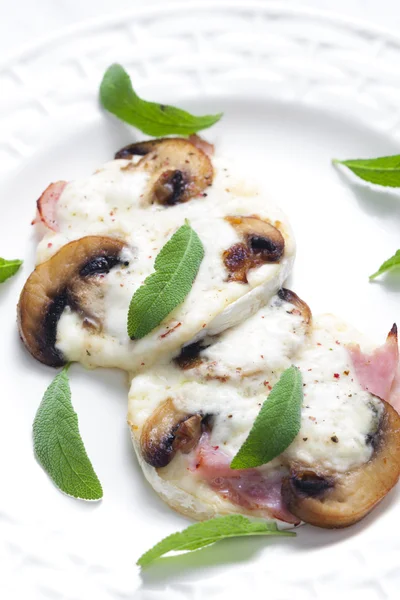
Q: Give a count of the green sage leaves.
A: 8